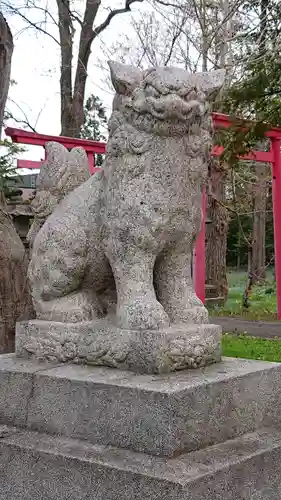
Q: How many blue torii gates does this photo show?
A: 0